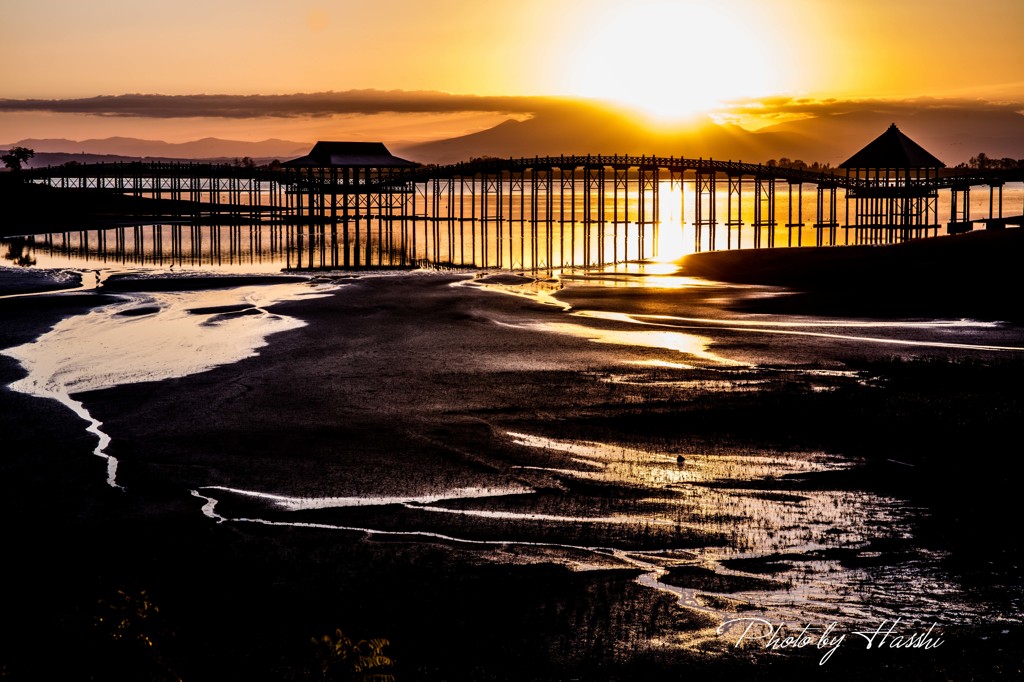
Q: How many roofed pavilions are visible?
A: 2